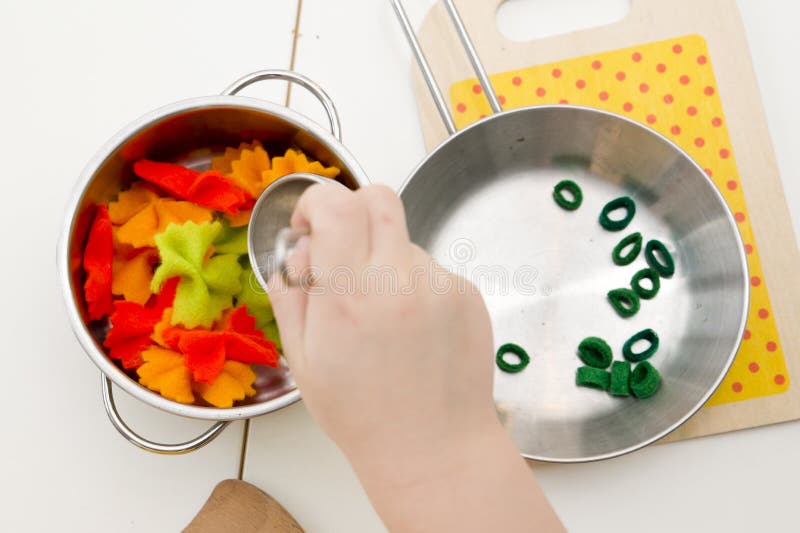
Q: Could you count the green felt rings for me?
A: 12